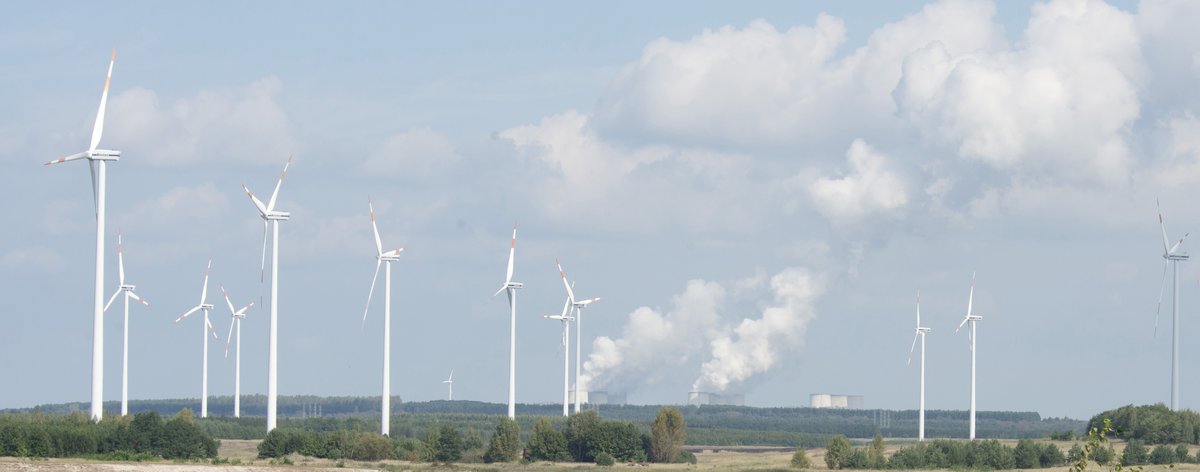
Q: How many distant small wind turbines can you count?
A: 1